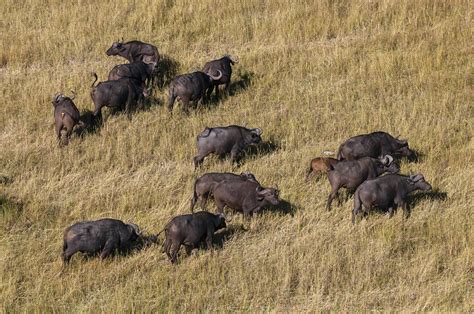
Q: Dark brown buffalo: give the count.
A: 14